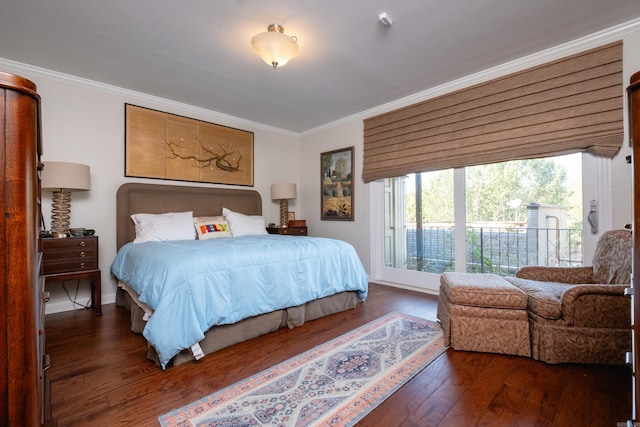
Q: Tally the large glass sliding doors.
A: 2